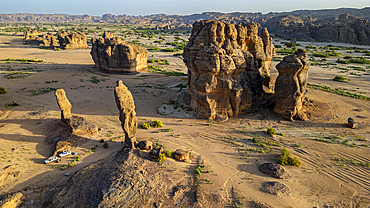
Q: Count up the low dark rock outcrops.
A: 2